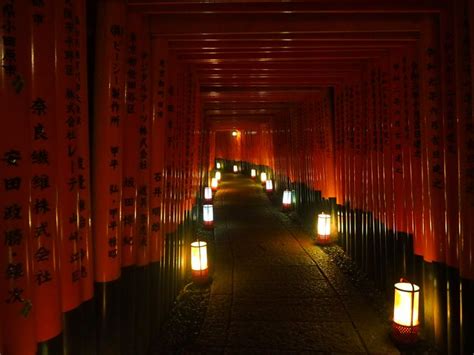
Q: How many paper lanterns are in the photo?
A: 13